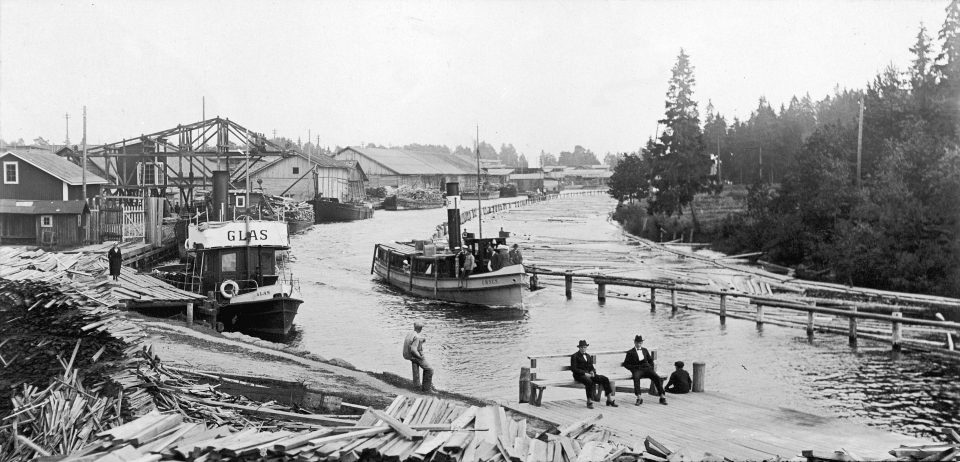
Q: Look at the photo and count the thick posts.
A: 2